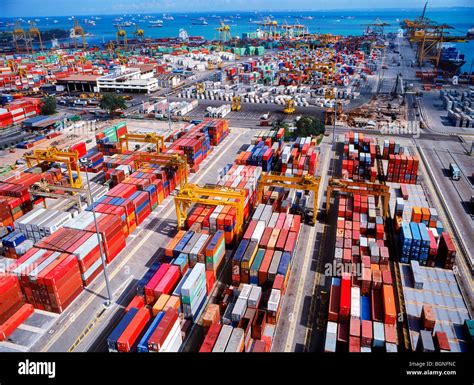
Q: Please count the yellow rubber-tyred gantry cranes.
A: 6